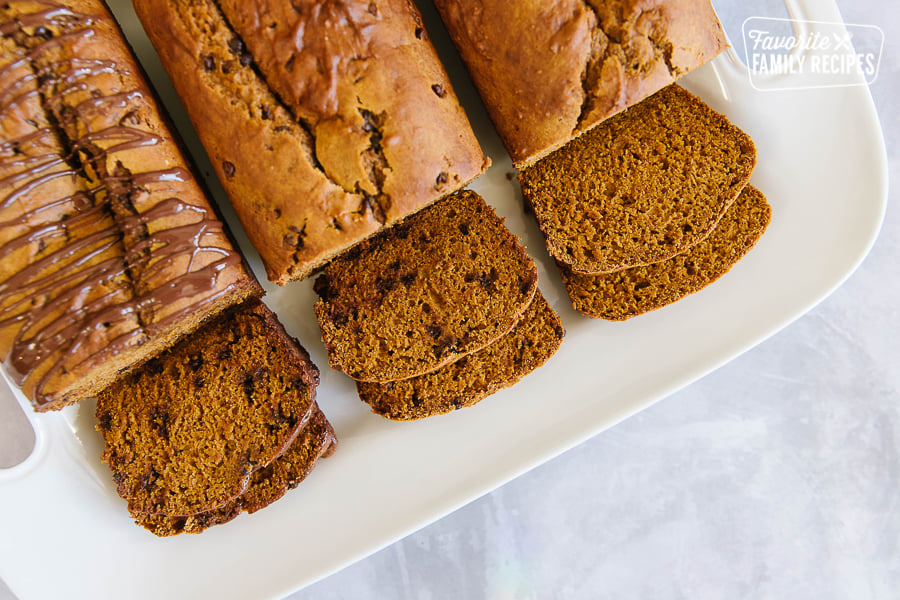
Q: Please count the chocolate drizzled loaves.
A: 1